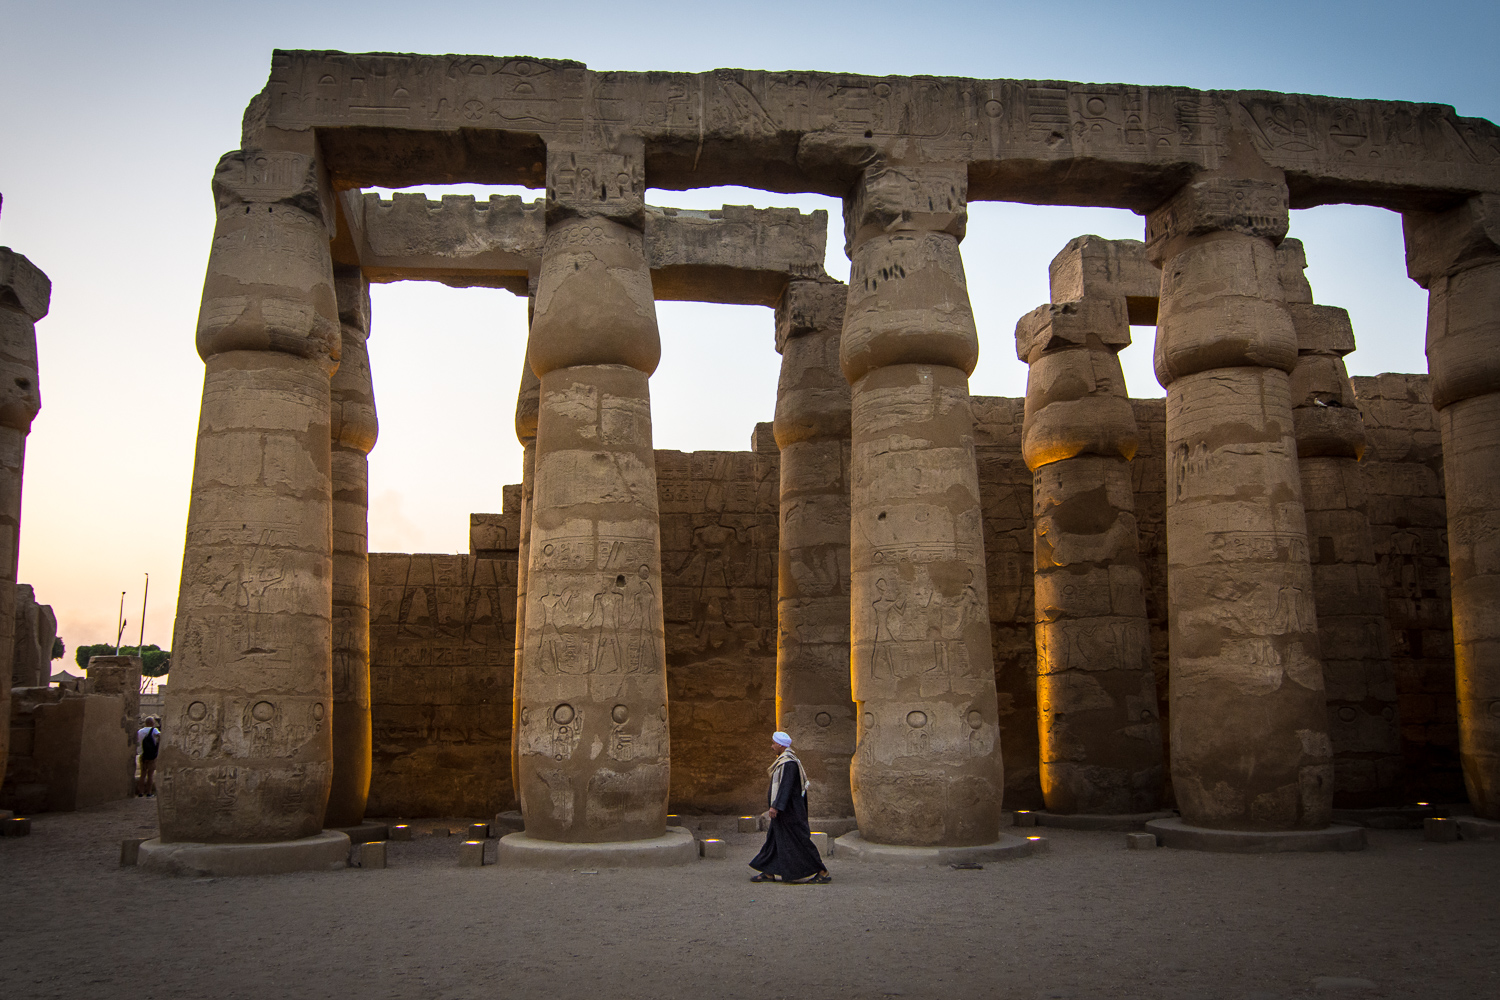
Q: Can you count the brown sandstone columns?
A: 11